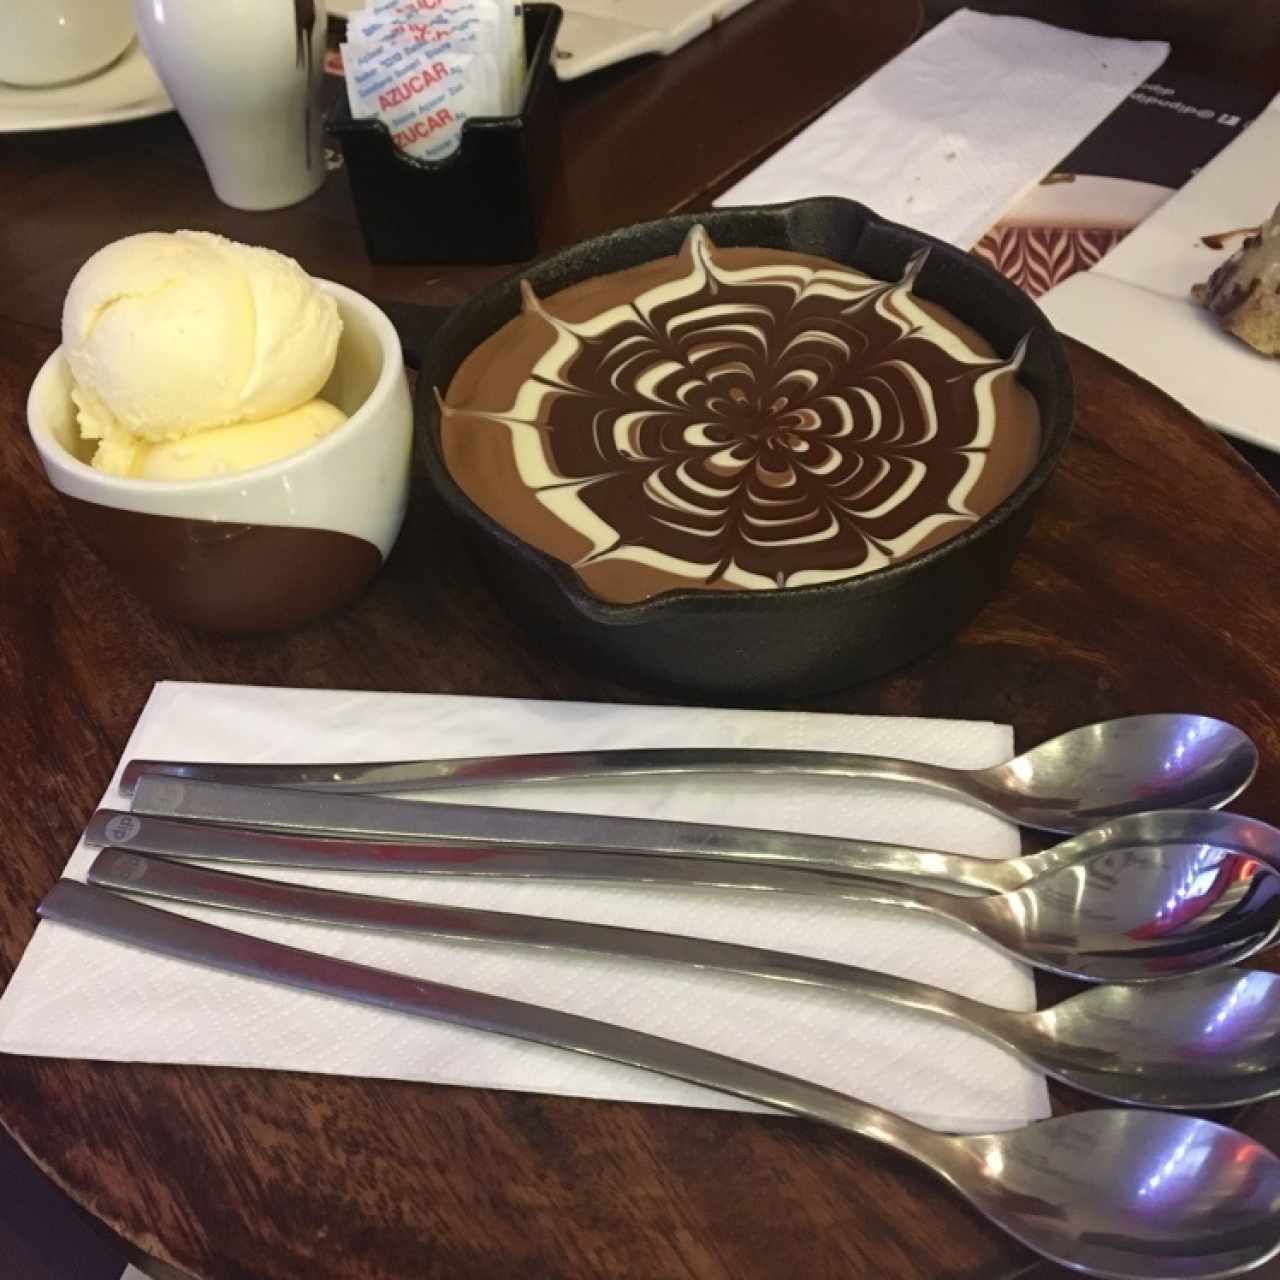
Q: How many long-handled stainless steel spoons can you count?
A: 5